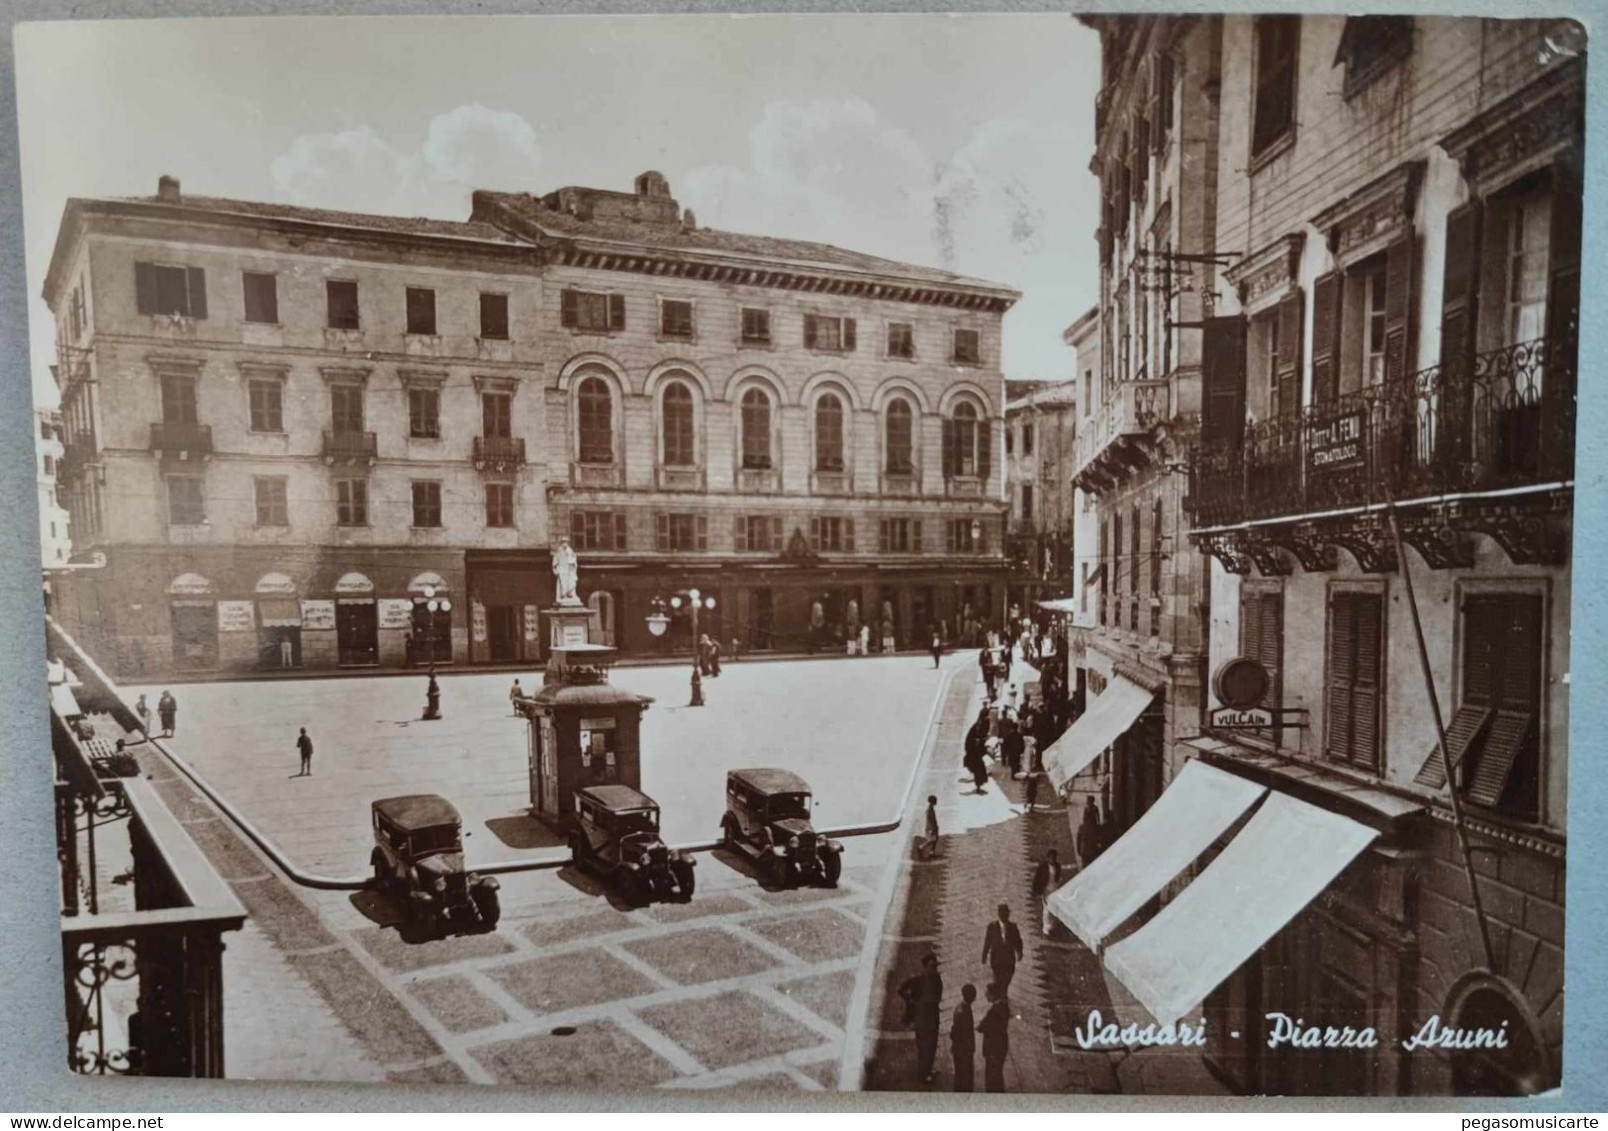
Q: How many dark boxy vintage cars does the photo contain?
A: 3